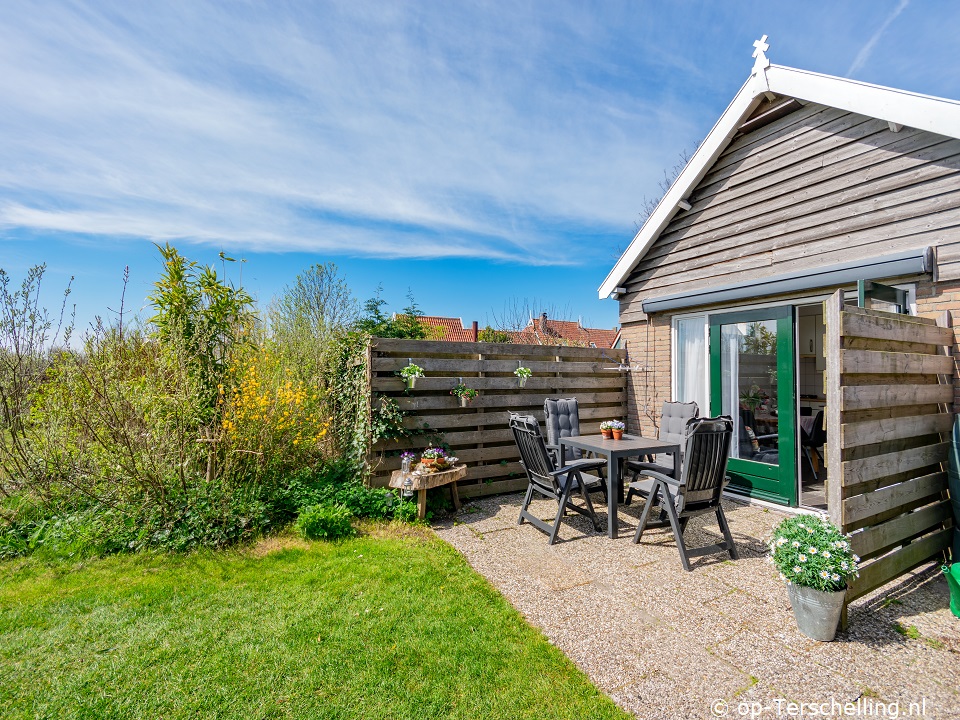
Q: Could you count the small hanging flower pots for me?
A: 3